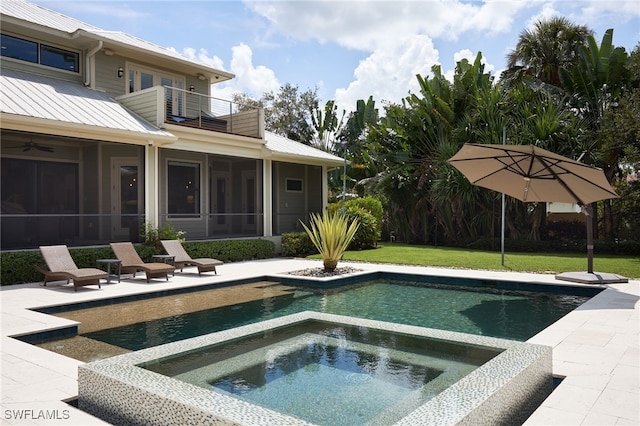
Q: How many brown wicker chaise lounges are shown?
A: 3